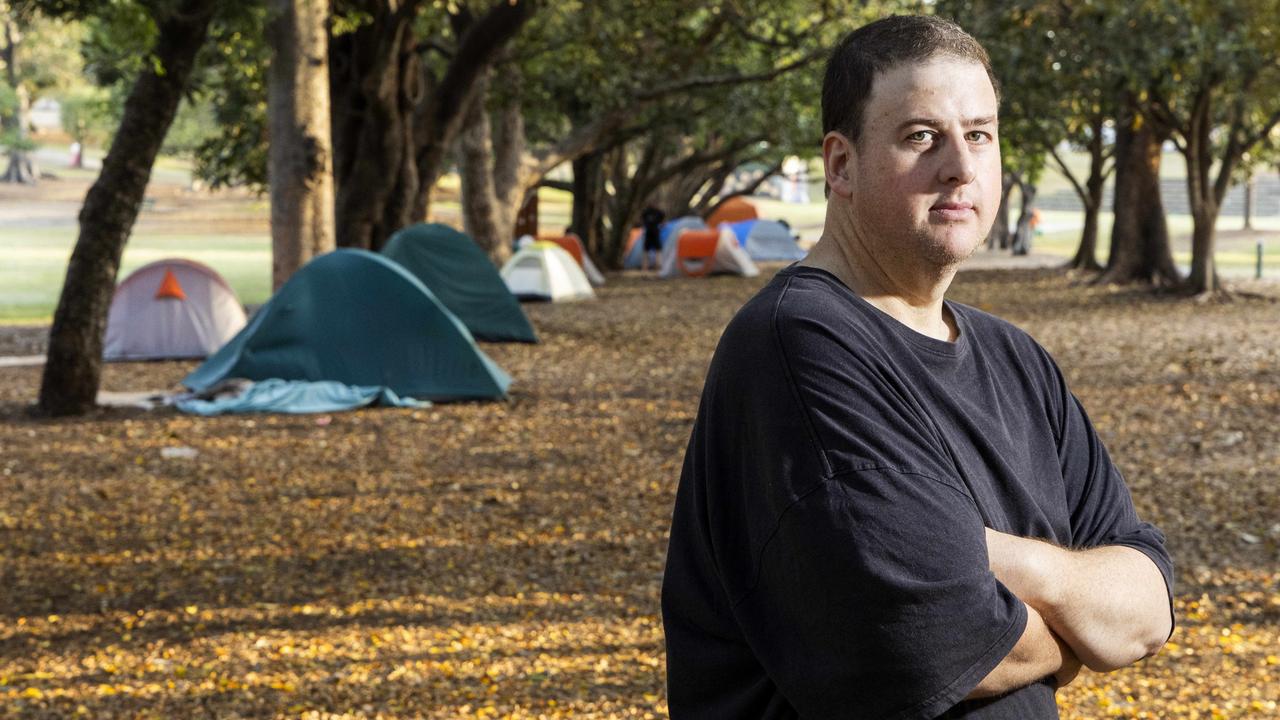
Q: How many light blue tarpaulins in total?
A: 1